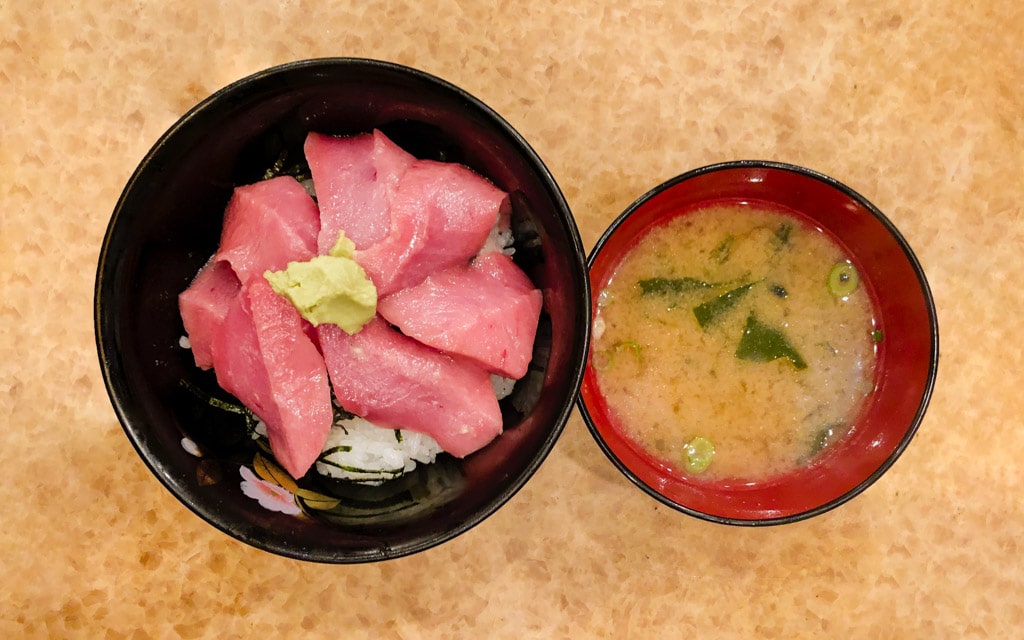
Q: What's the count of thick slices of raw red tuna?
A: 7